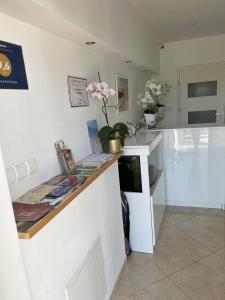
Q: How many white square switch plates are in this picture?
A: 3